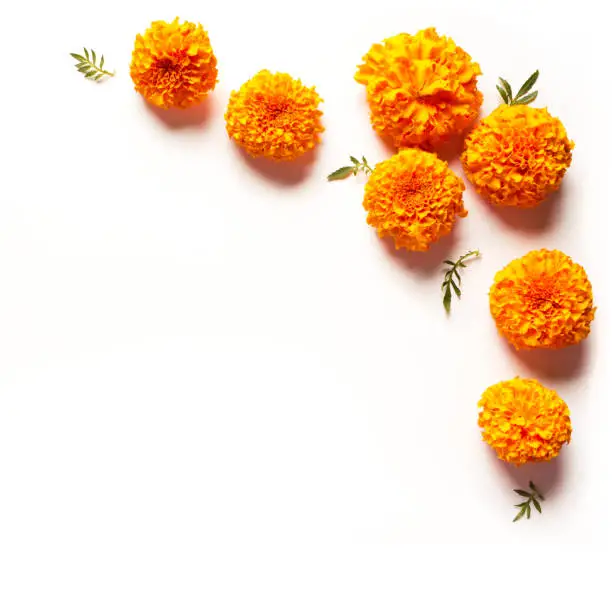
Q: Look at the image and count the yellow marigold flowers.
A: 7